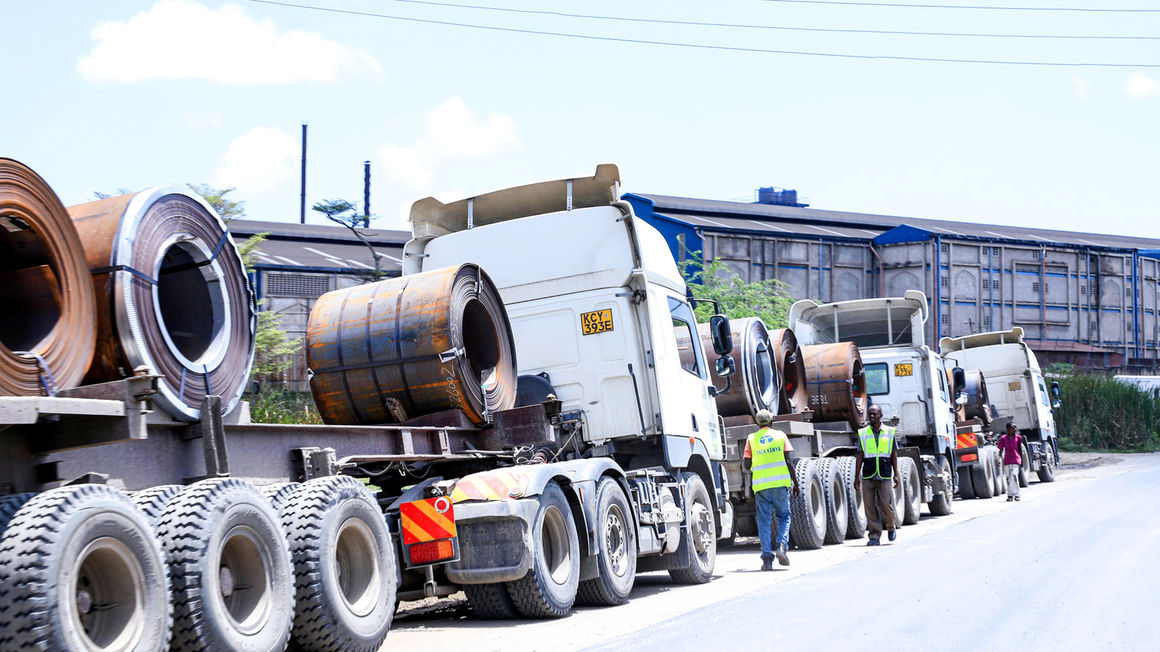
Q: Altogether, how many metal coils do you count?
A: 8